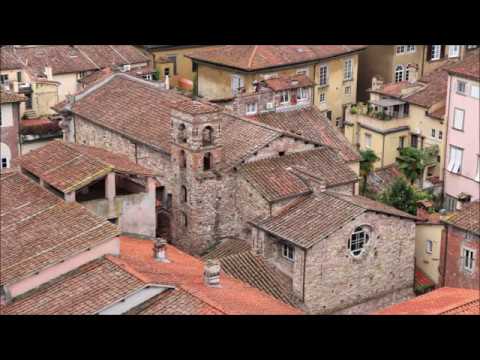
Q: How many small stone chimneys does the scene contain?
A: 2